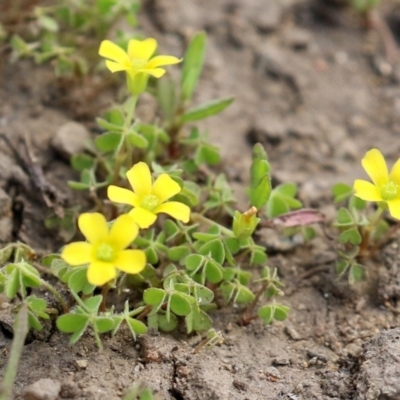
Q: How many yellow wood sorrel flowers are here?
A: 4